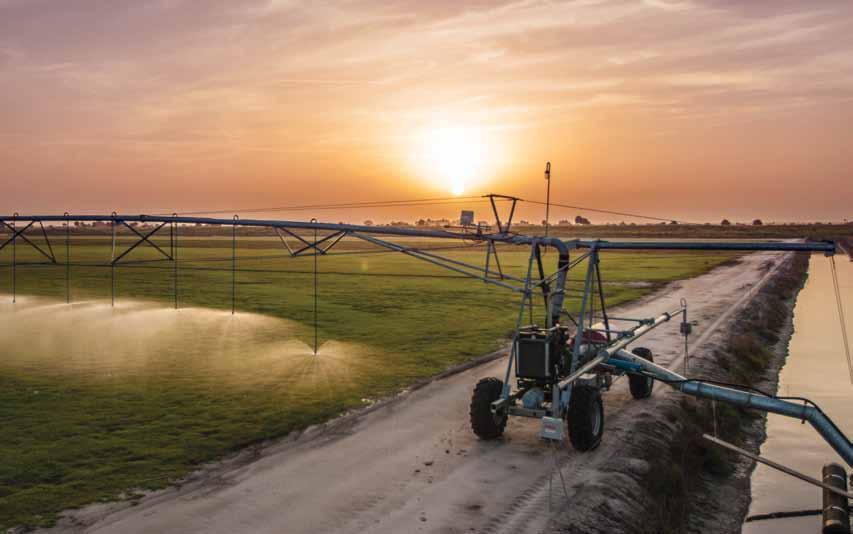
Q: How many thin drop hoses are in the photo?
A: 6